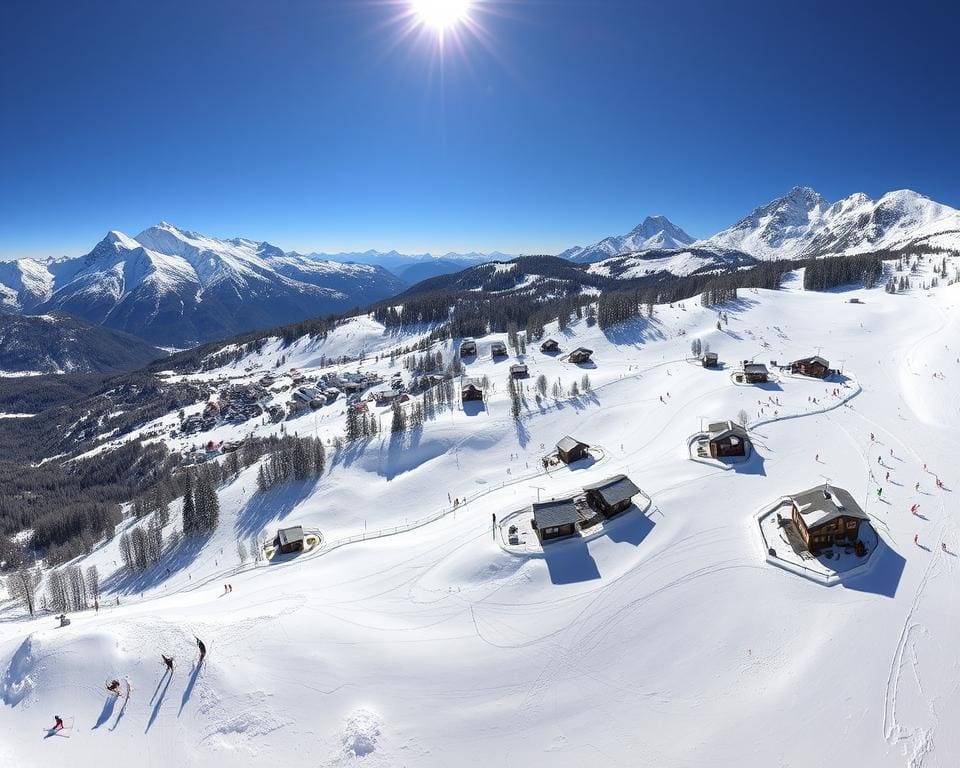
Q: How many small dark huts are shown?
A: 15